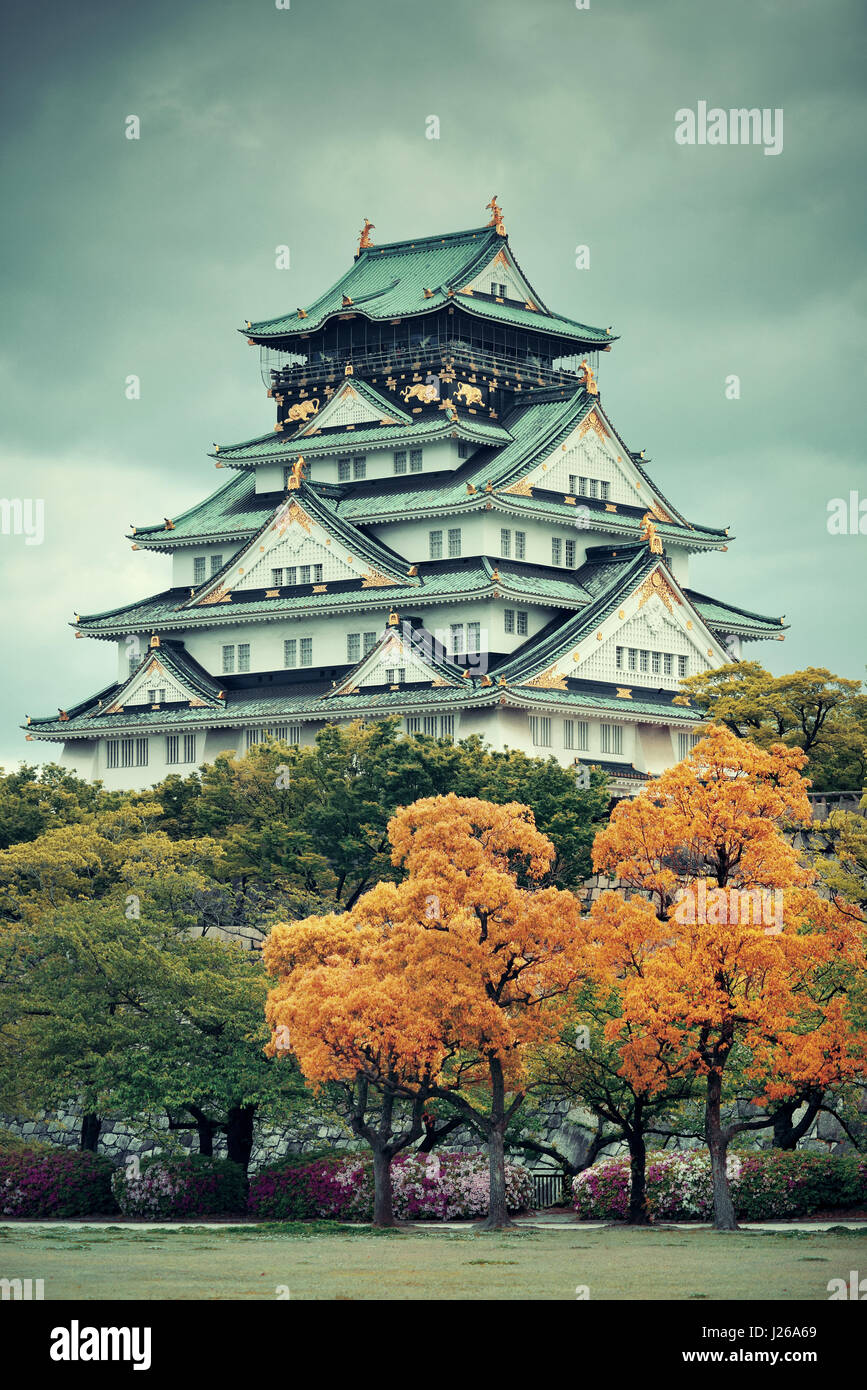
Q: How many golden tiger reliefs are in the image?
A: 3